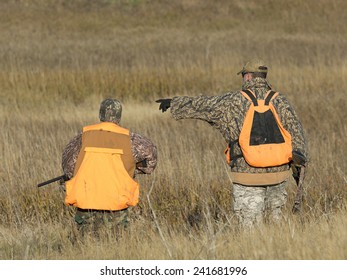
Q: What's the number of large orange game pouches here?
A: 2